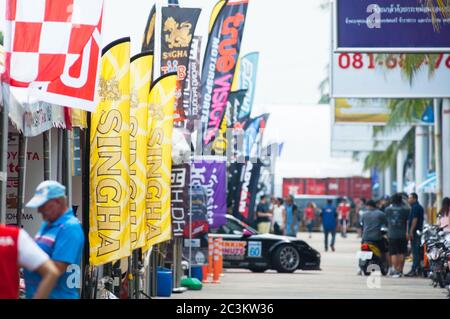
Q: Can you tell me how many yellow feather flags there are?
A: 3